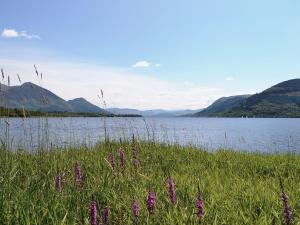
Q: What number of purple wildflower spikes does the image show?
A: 12